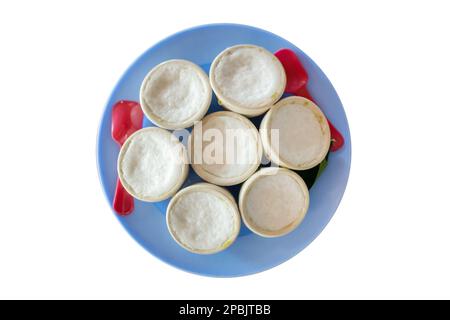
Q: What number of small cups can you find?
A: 7